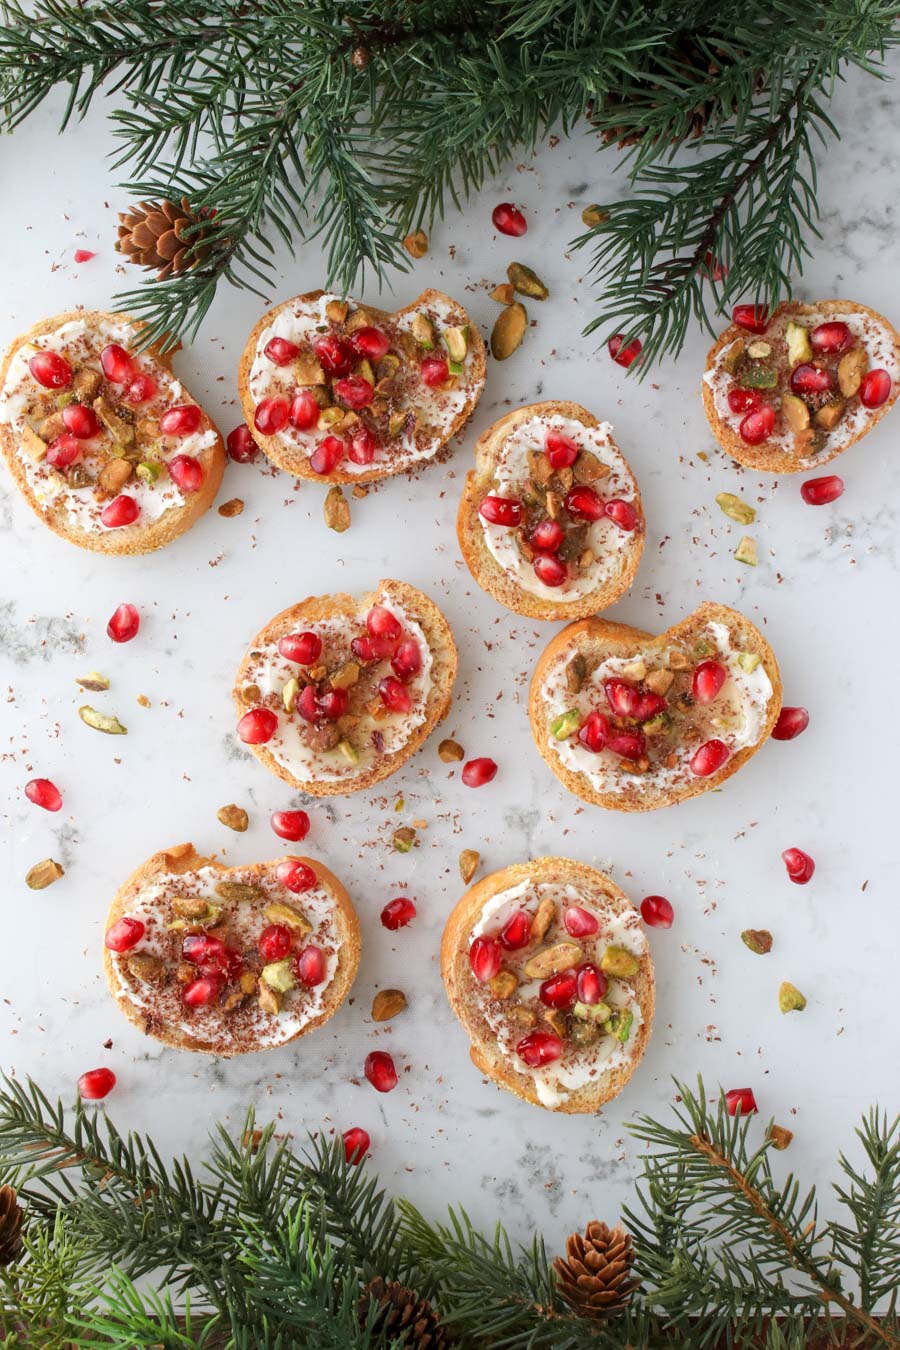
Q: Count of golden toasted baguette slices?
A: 8